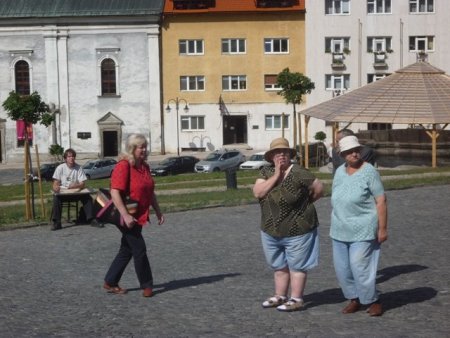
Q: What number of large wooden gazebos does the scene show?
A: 1